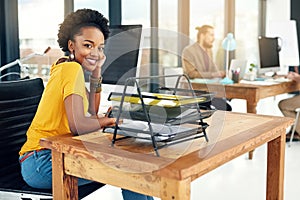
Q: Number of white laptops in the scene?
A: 1